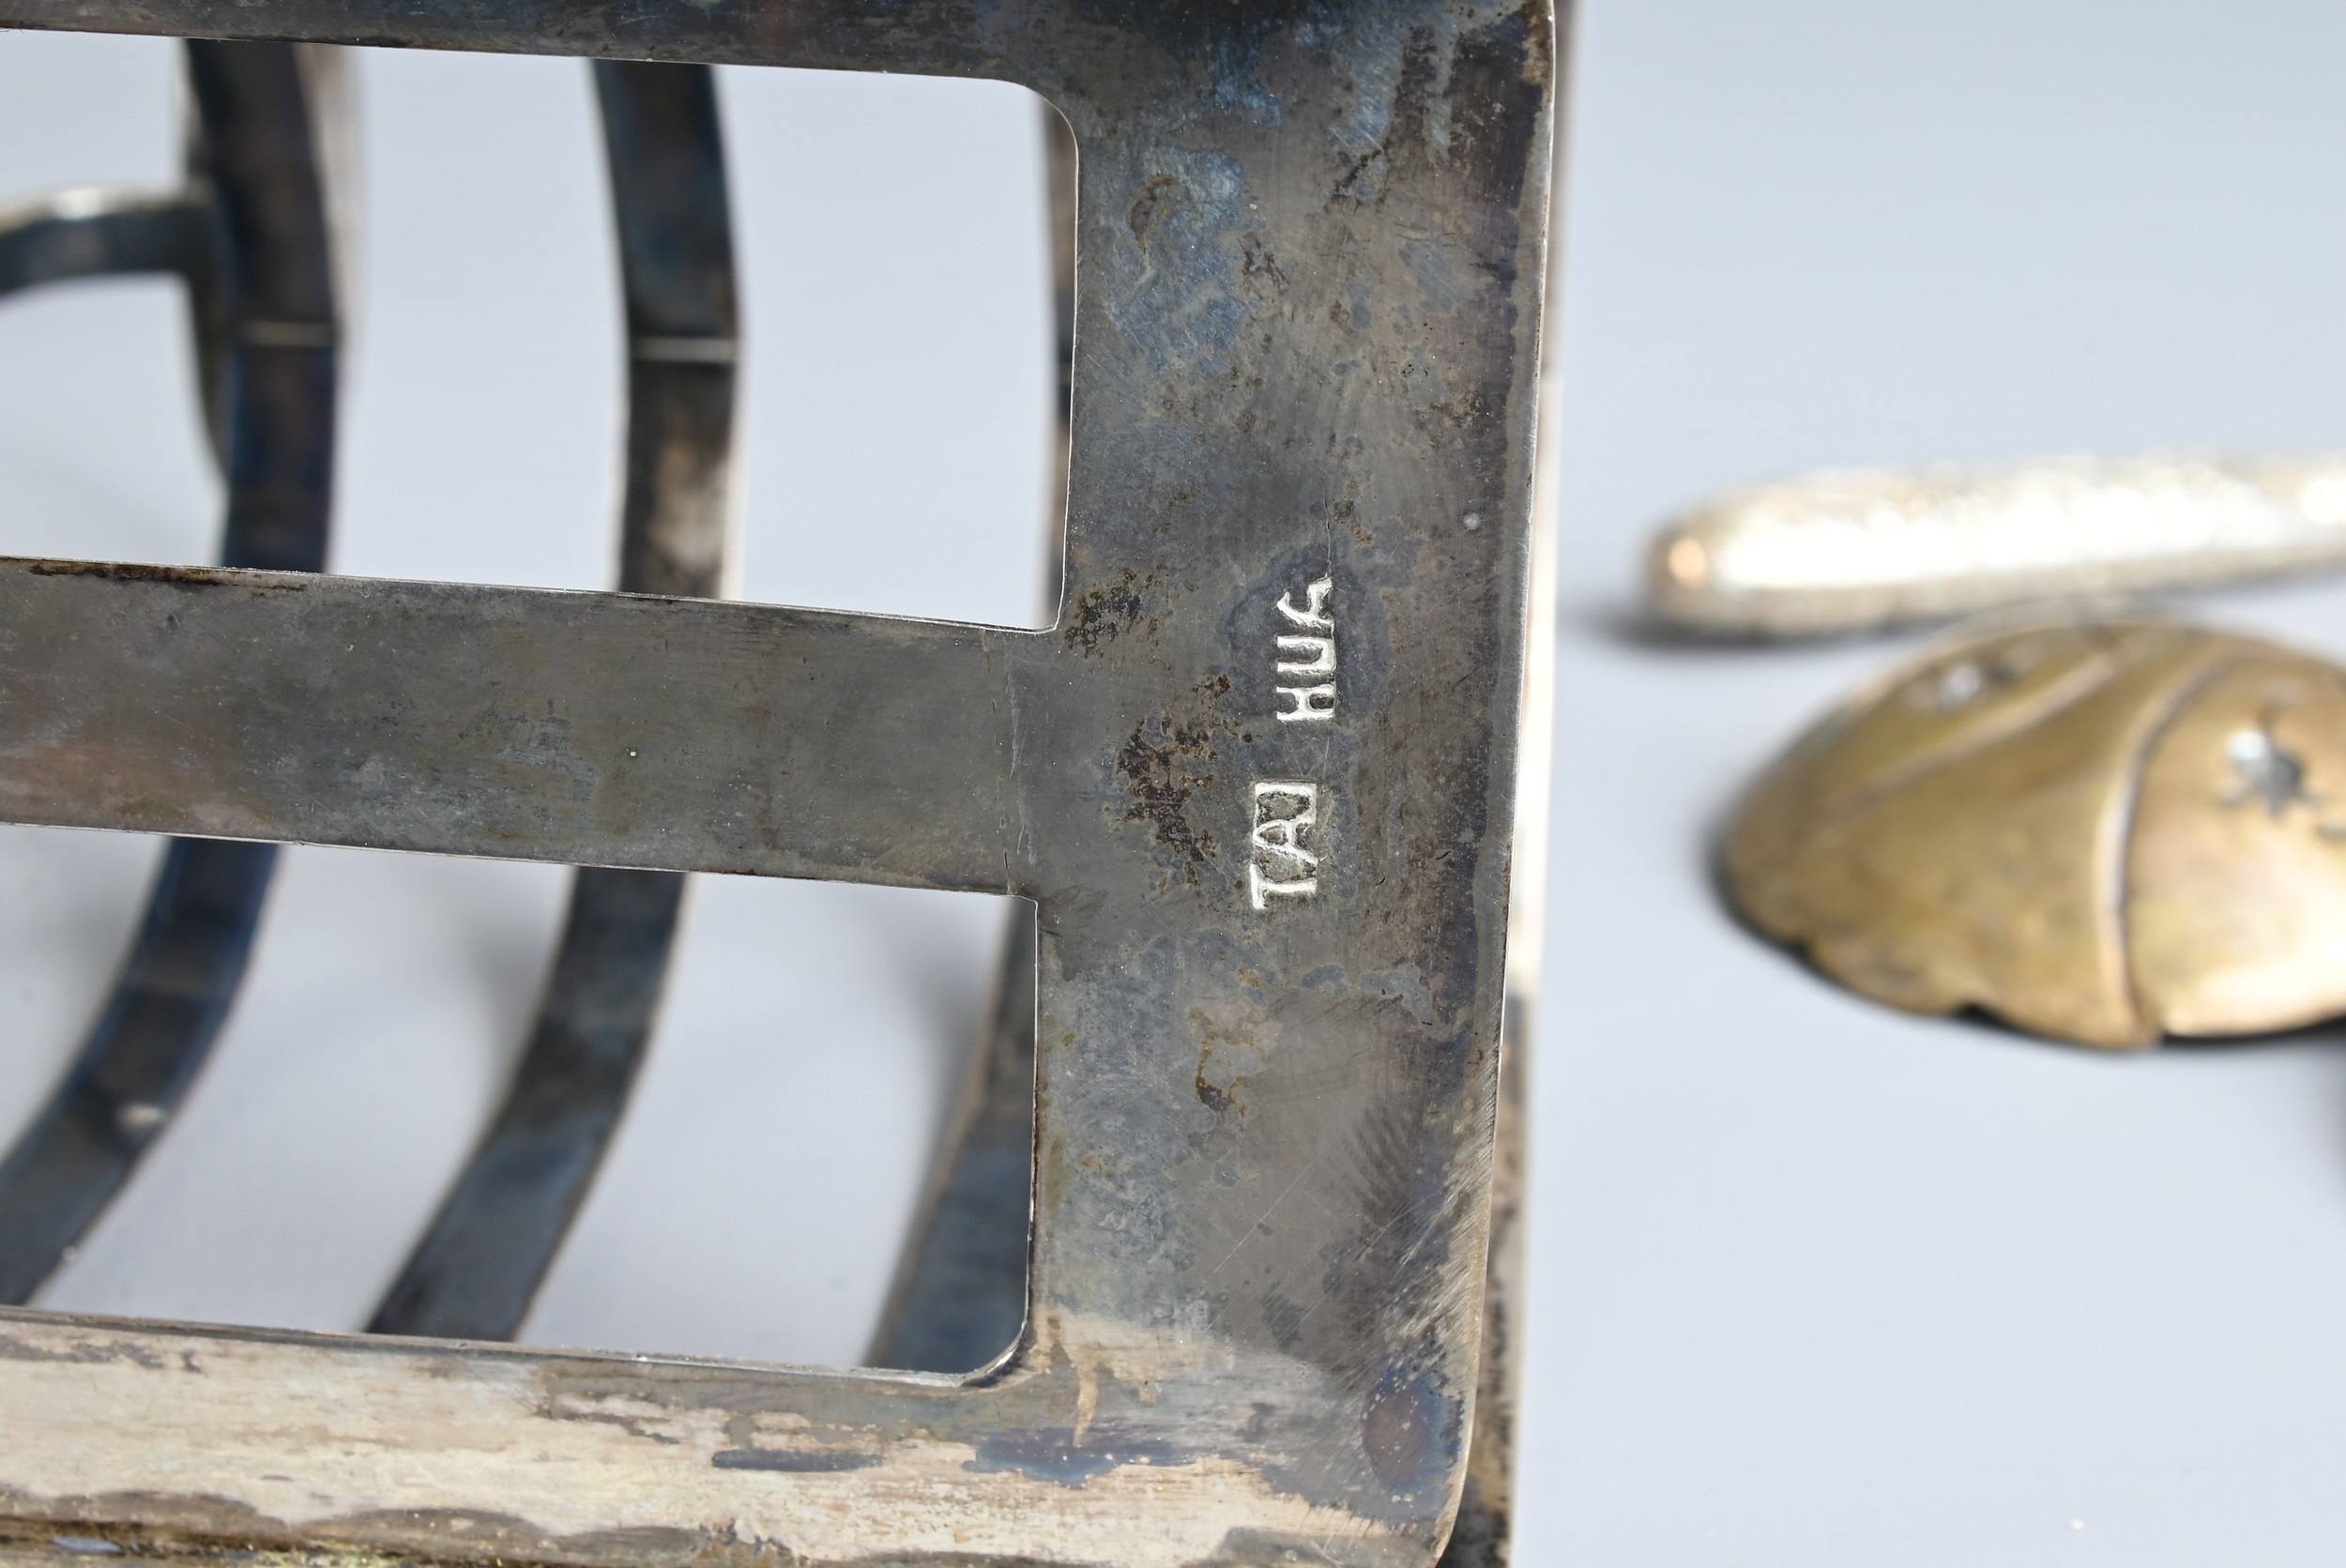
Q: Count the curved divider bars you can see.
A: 3